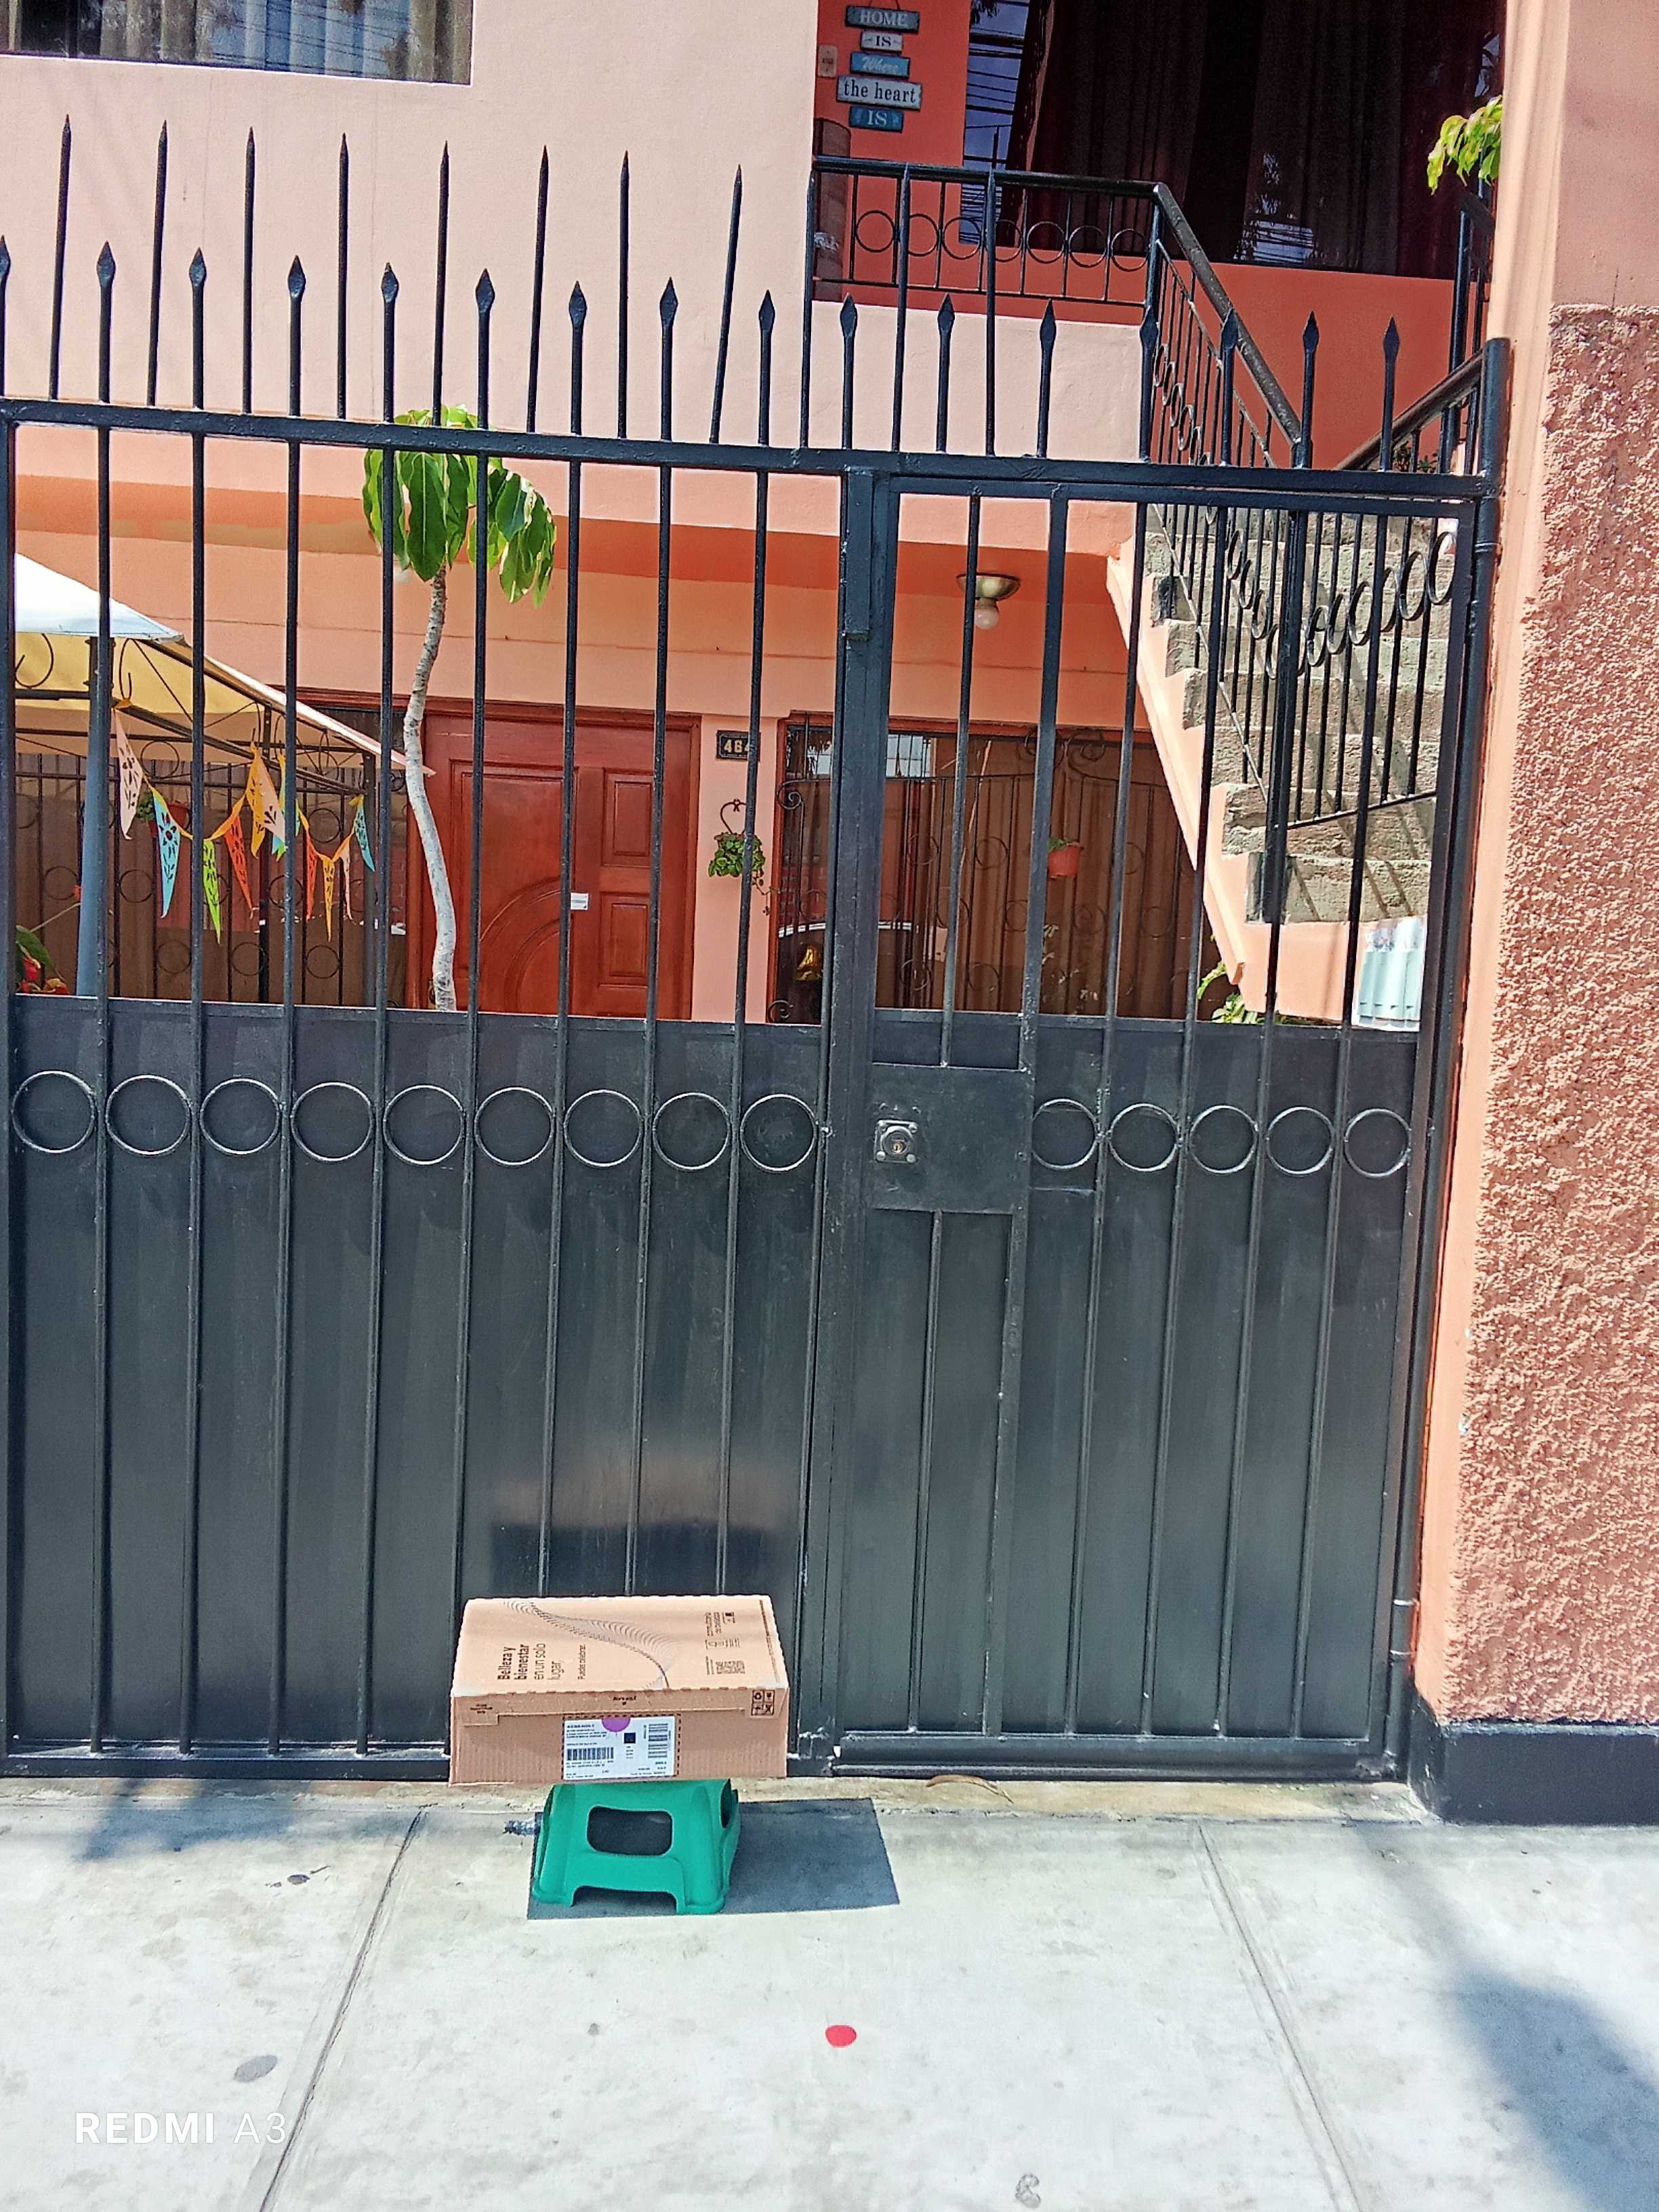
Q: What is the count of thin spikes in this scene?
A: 11